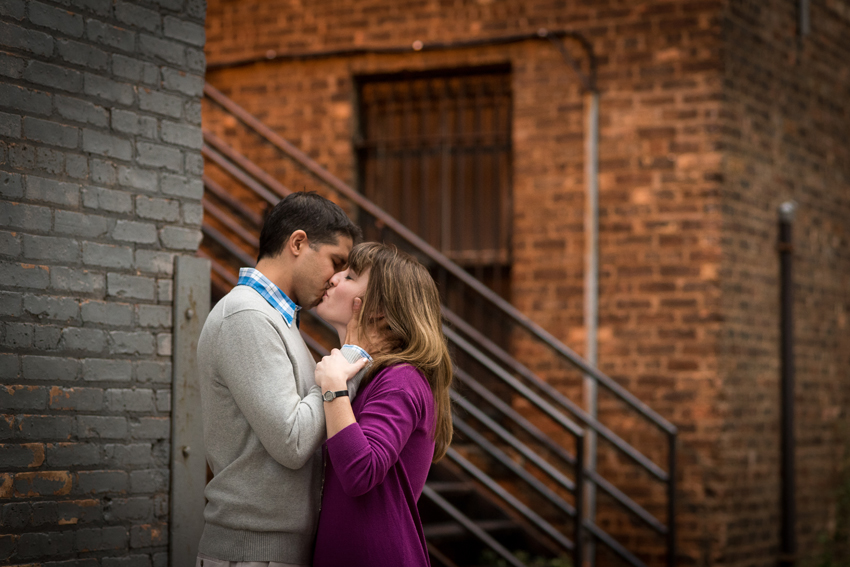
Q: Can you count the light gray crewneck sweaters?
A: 1